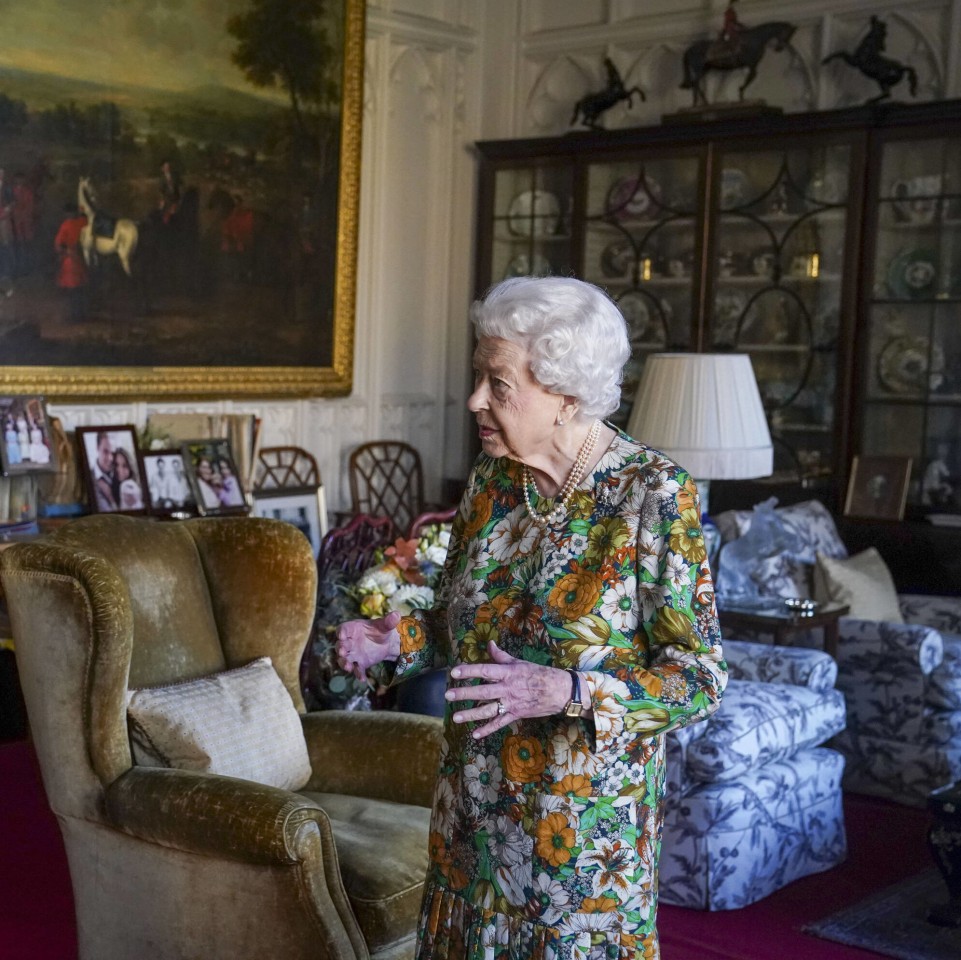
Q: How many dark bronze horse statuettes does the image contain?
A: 3